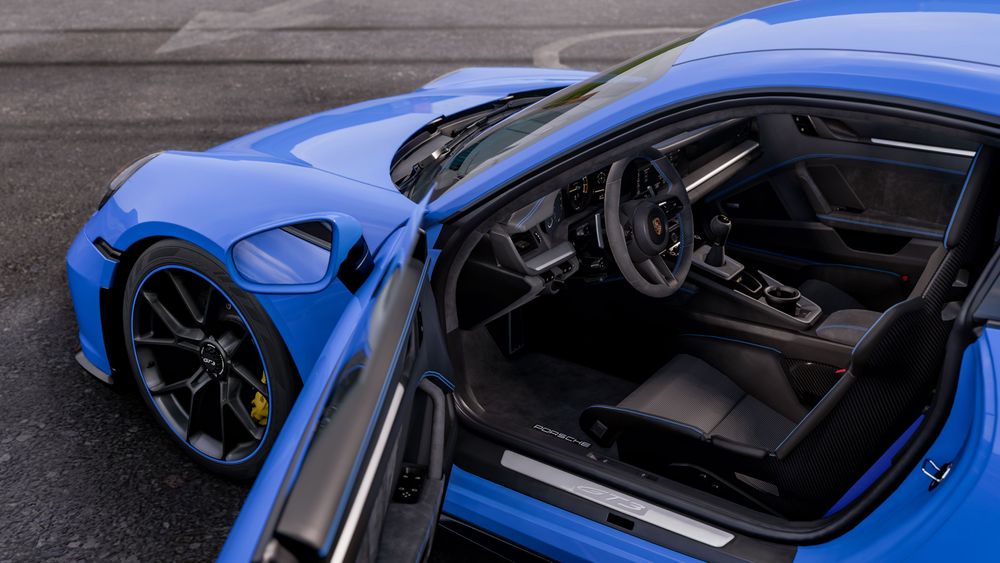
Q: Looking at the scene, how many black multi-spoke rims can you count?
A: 1